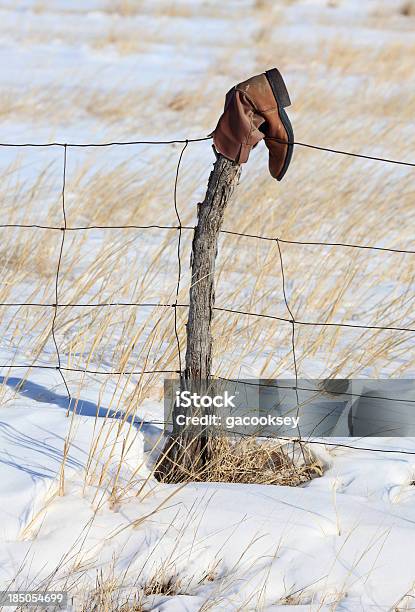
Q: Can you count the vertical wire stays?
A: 3